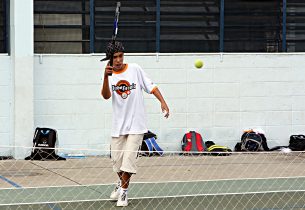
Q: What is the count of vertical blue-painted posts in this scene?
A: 4